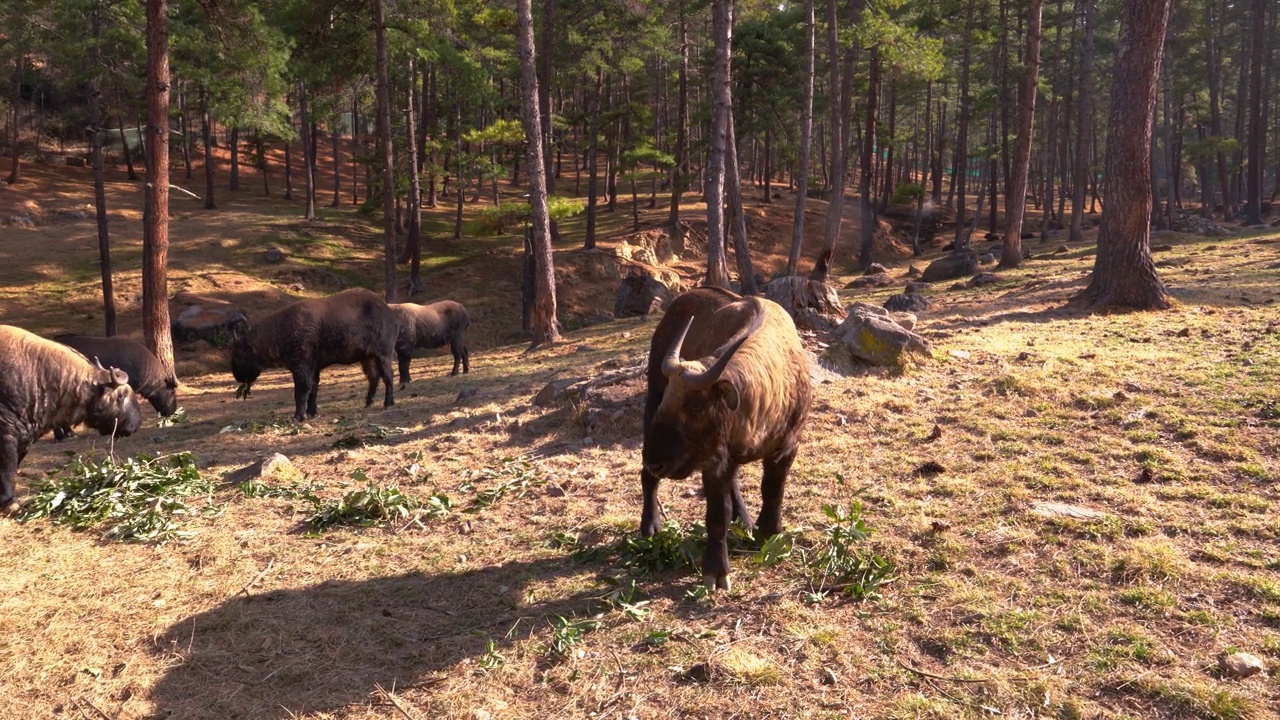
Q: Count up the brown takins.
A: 5